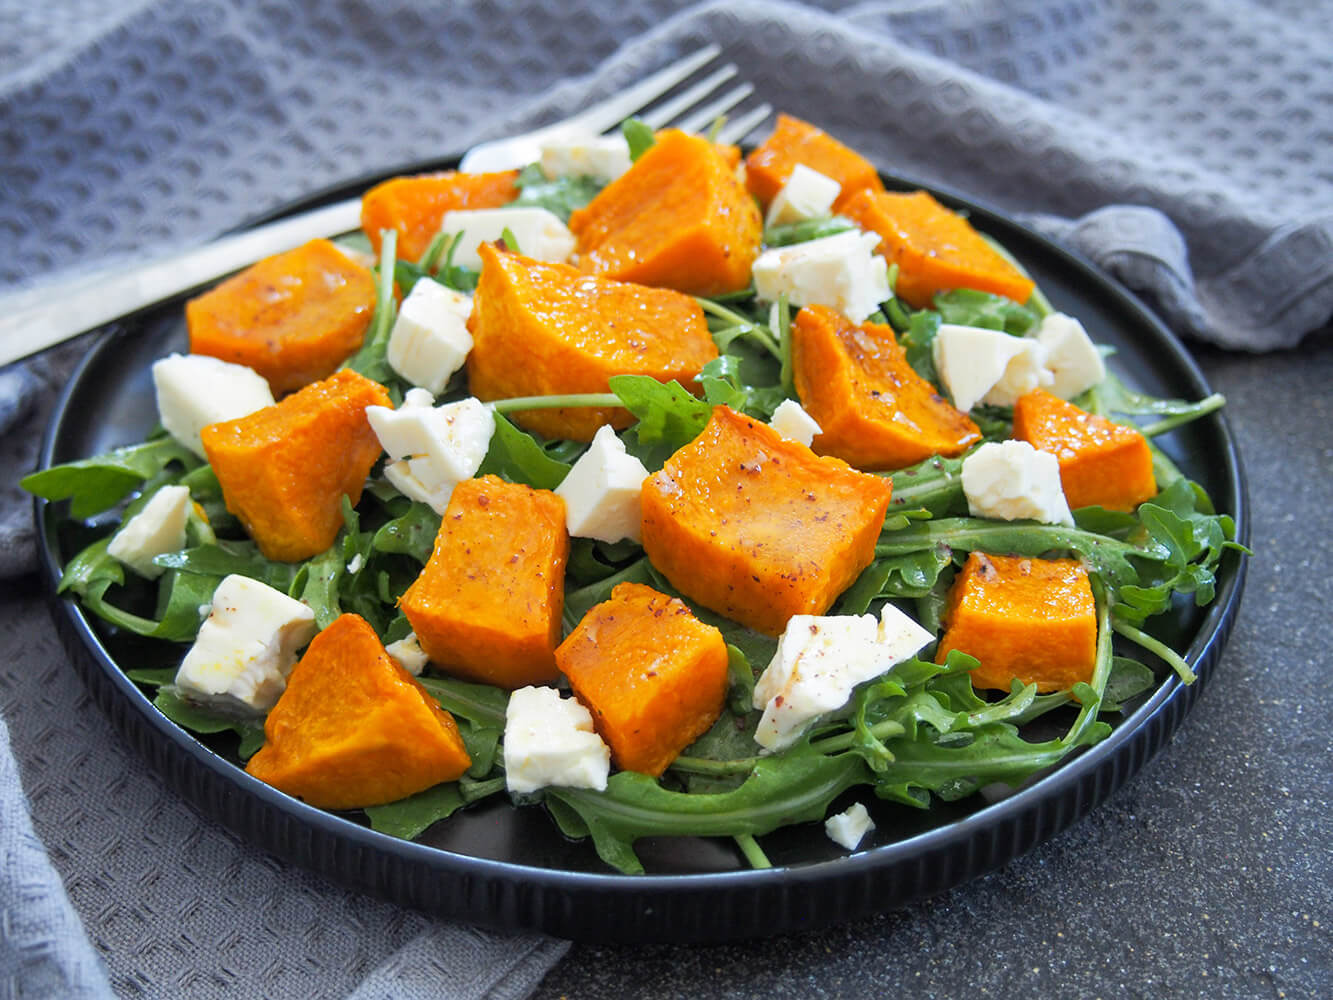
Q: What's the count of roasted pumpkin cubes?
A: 14